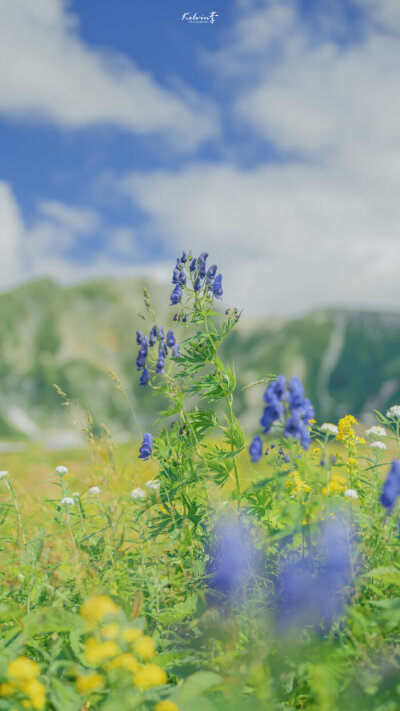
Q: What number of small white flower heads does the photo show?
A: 12